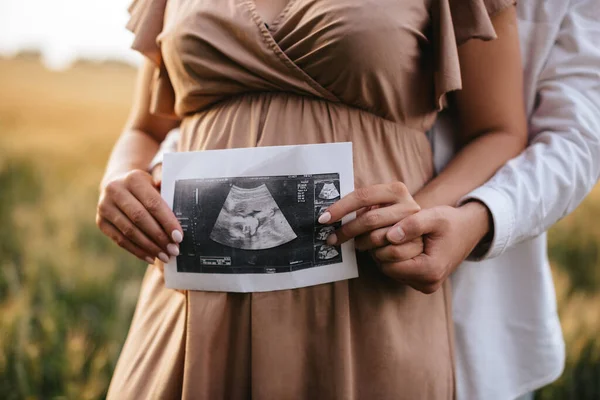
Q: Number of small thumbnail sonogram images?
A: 4